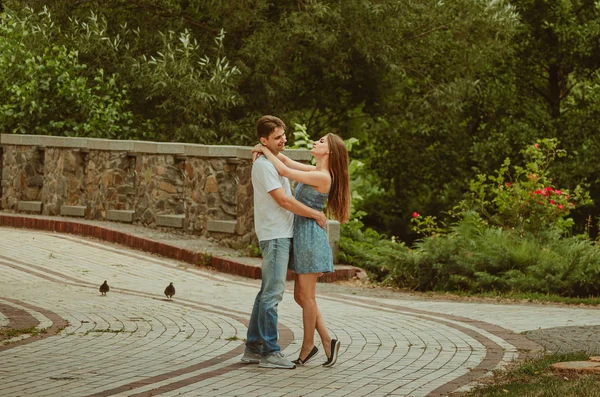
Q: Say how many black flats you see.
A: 2